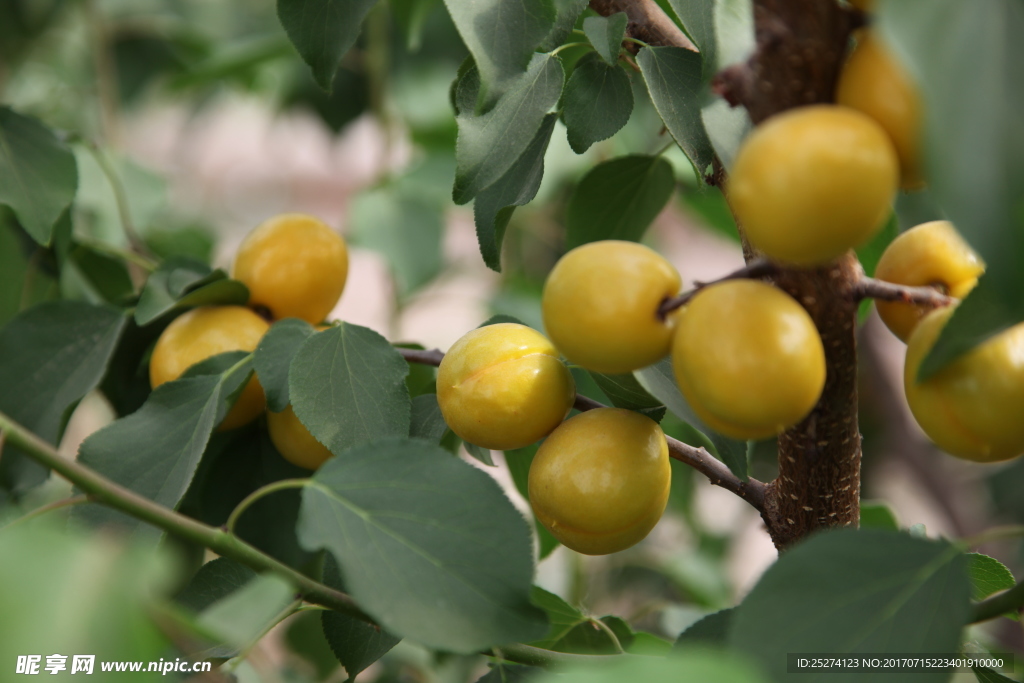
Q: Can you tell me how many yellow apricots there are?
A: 11